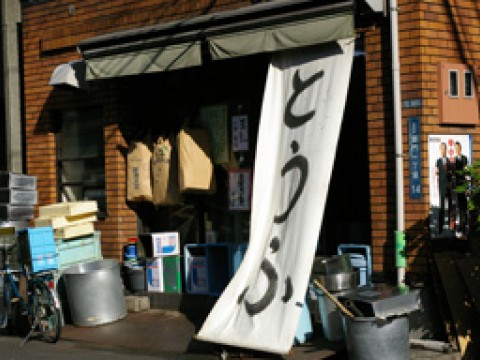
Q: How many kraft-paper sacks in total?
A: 3